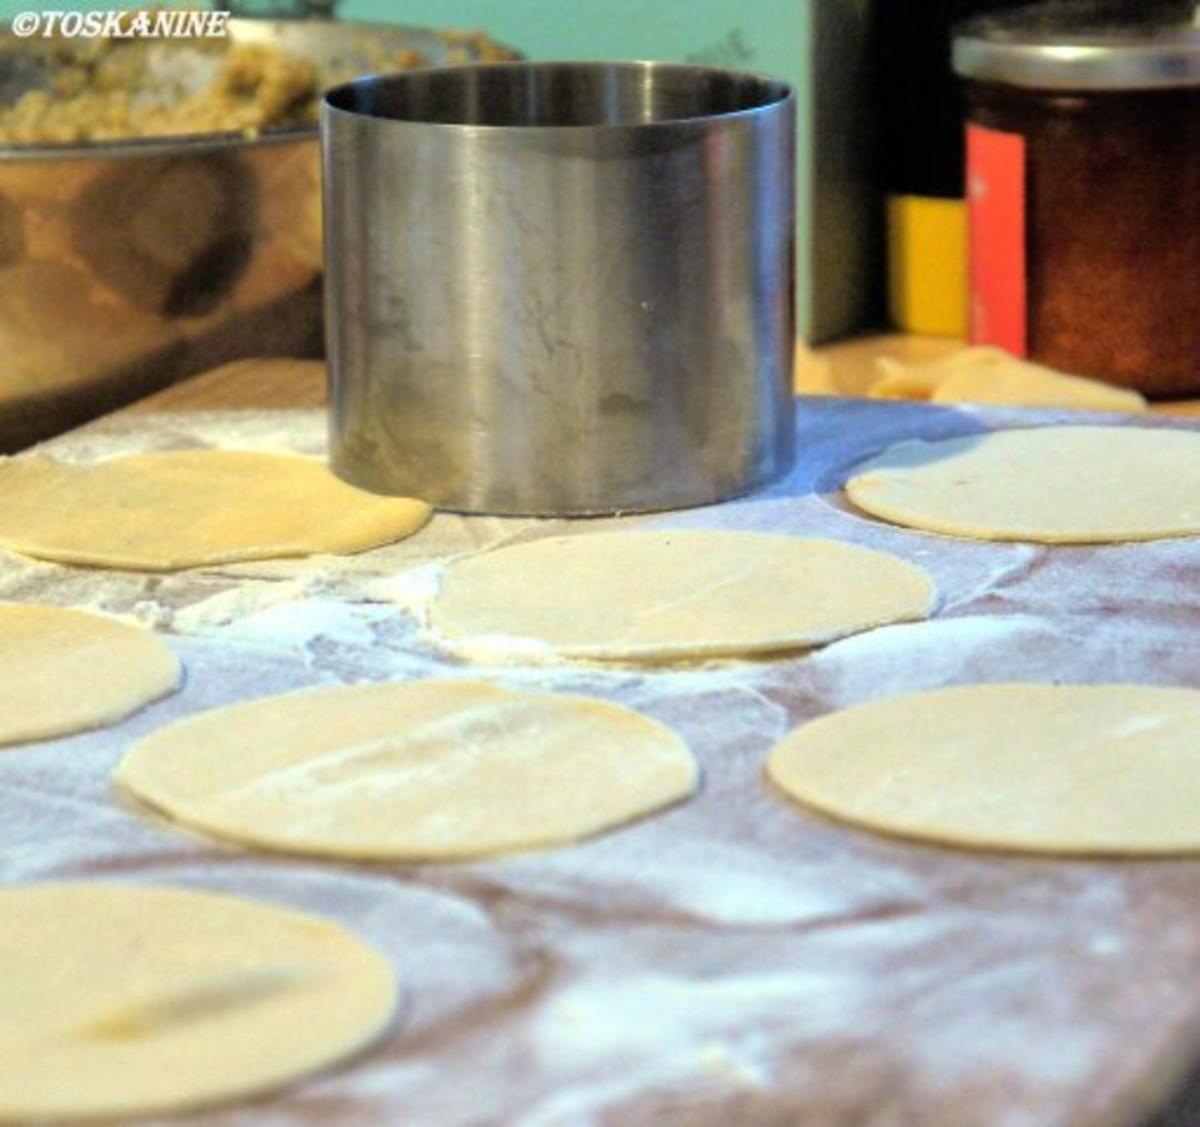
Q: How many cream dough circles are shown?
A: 7